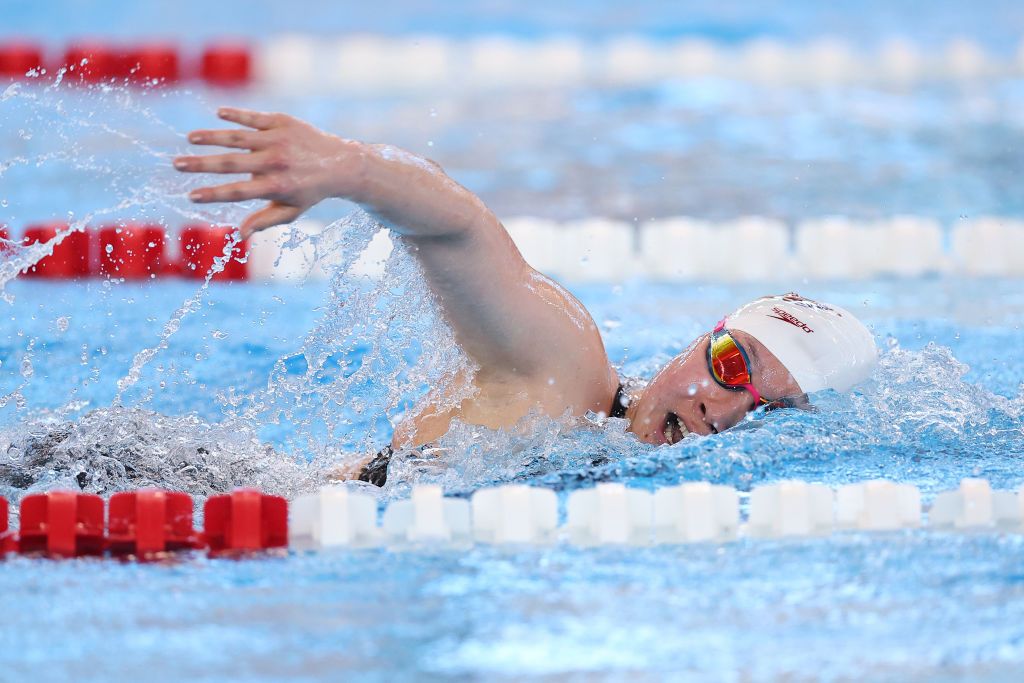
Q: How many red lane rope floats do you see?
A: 12